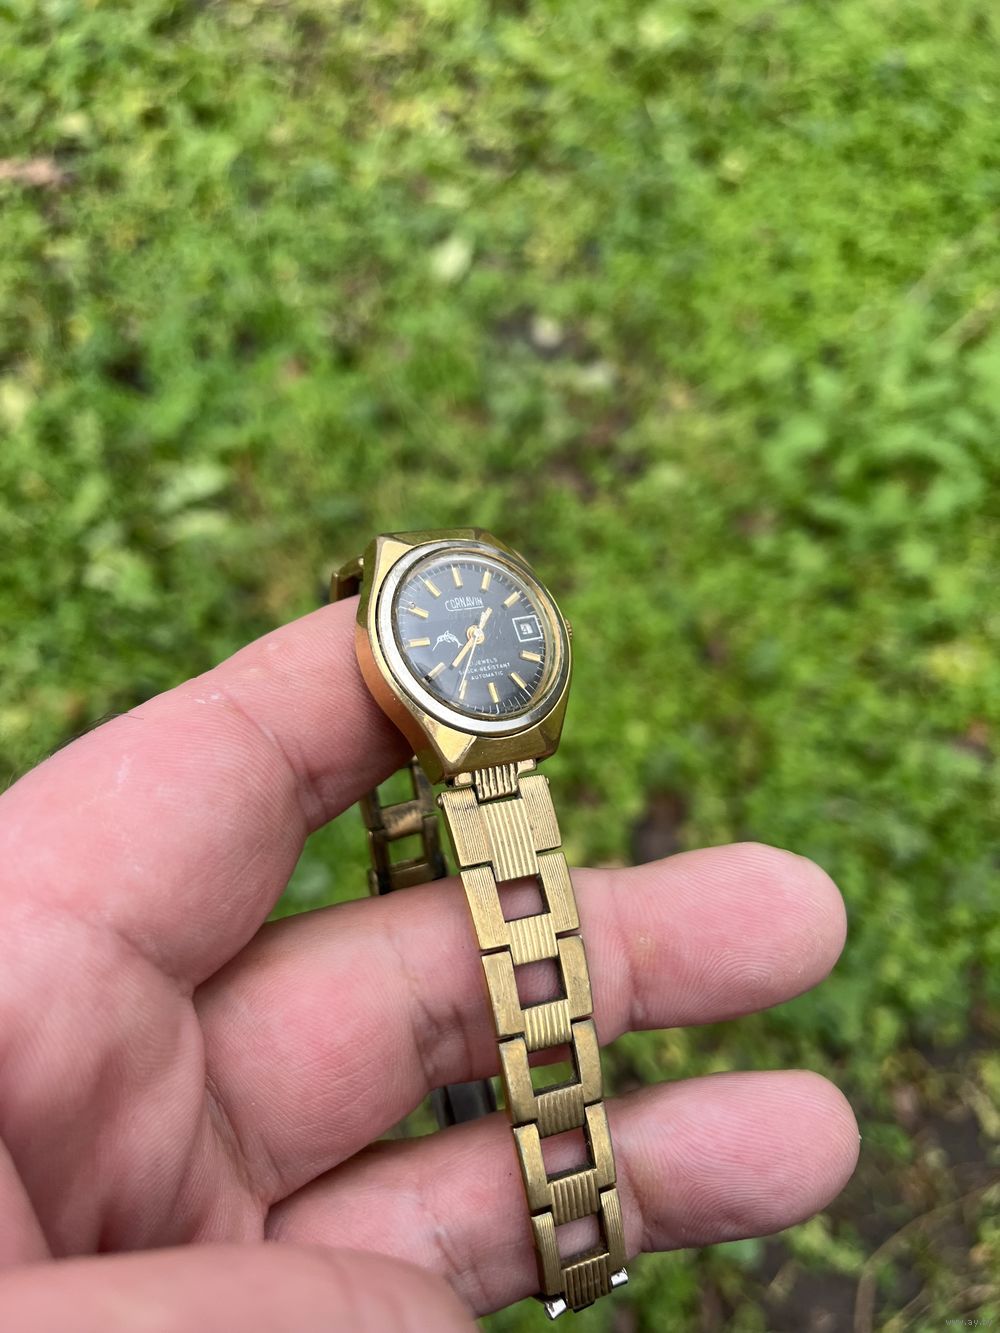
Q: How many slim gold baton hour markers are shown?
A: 11